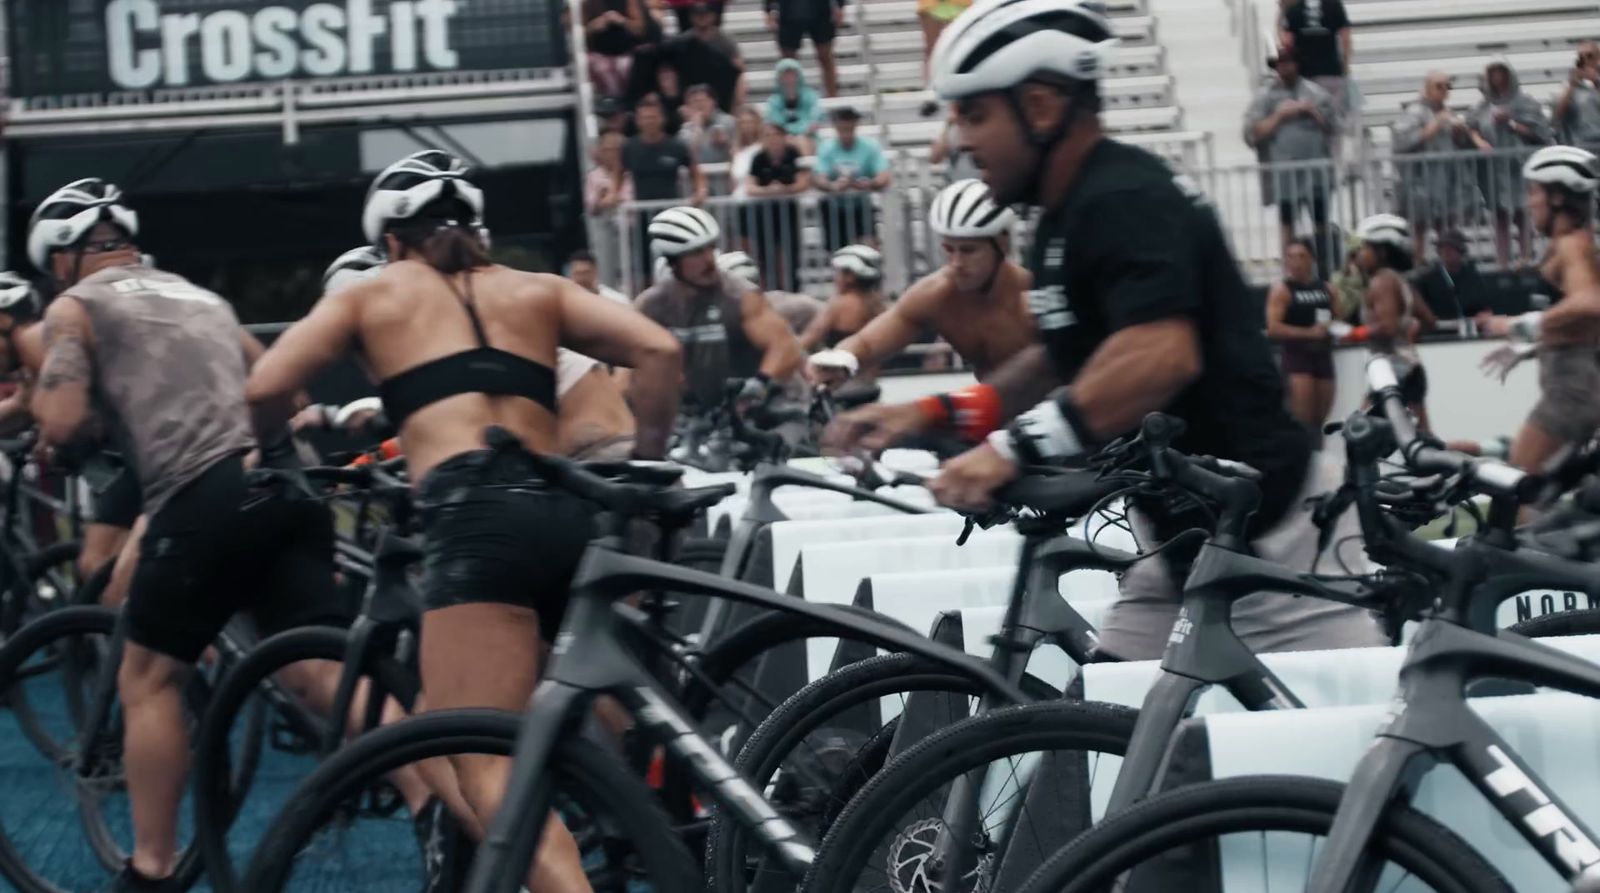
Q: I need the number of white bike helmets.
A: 11